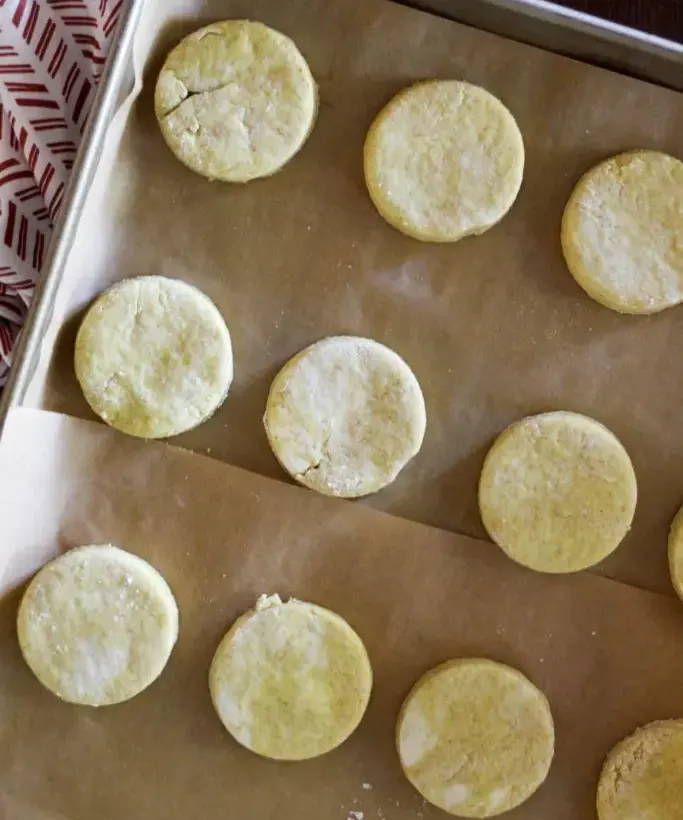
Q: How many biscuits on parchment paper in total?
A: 11